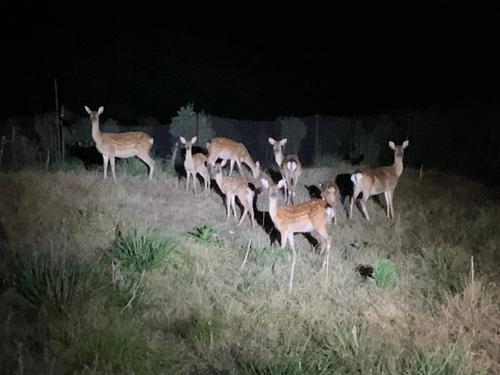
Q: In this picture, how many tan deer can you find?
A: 8